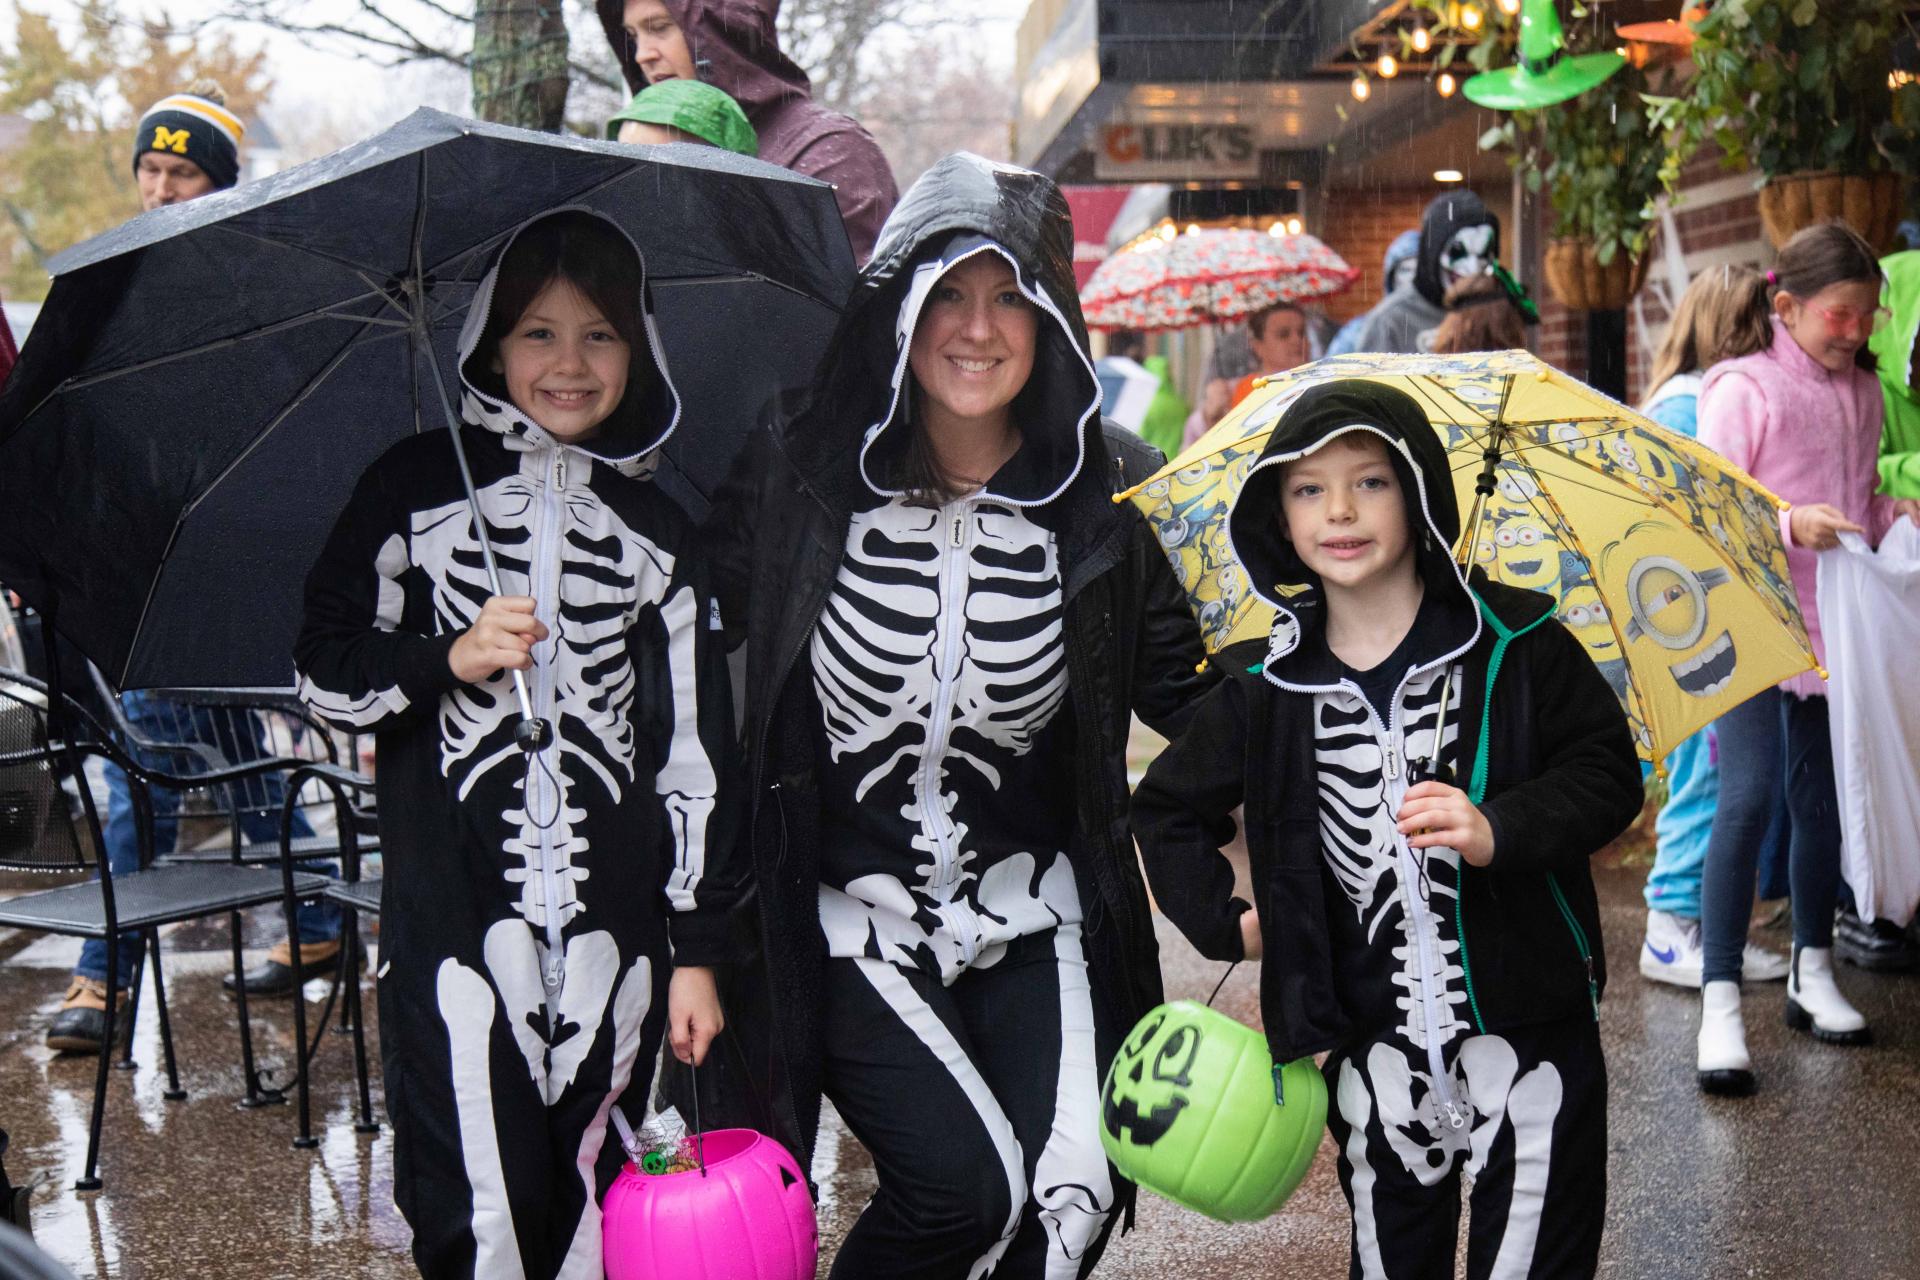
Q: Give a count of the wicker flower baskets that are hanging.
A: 2